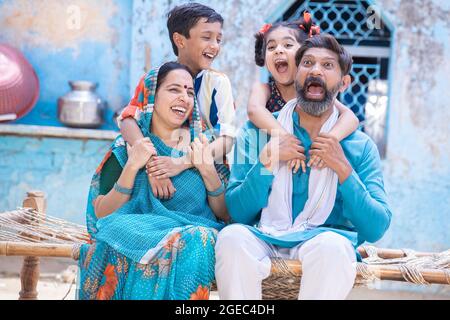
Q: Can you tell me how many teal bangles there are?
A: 2